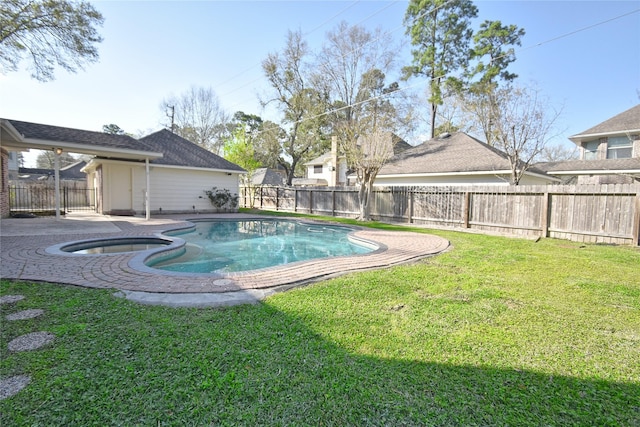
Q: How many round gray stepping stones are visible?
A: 4